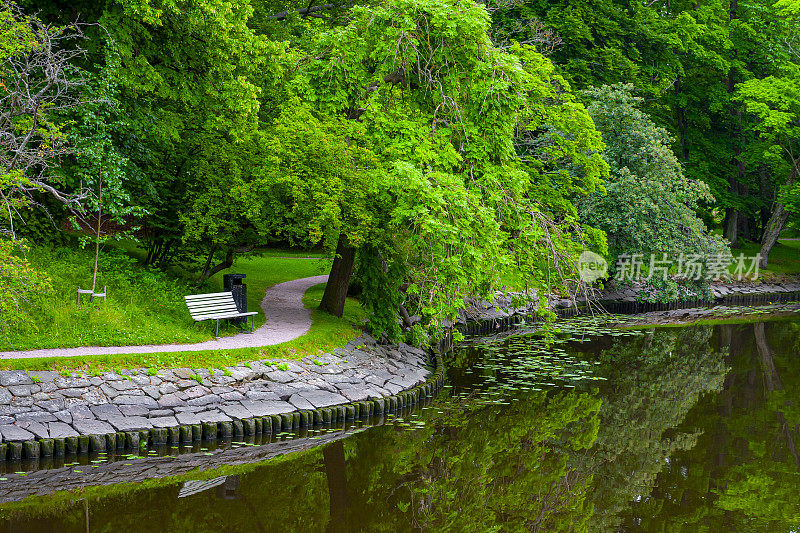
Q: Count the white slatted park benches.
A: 1